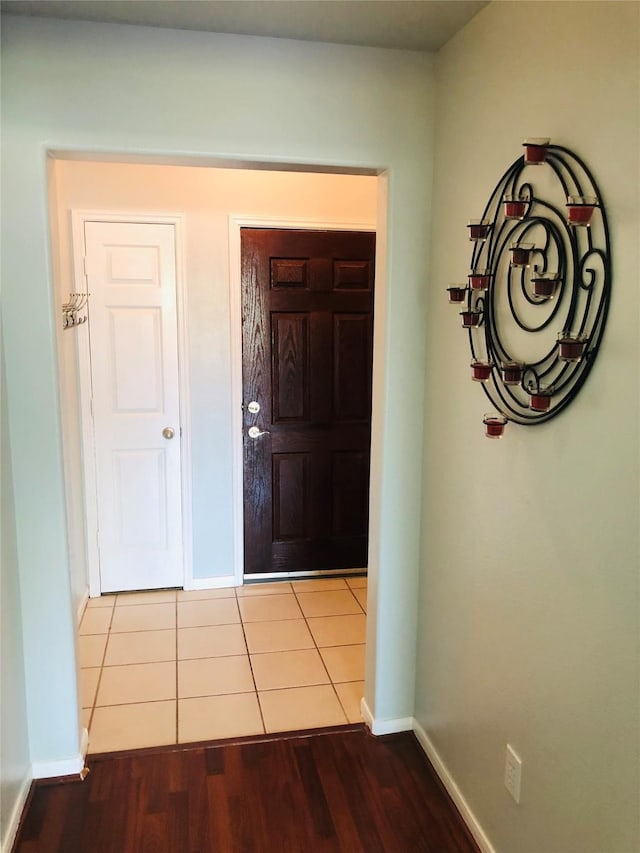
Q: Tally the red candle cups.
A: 14